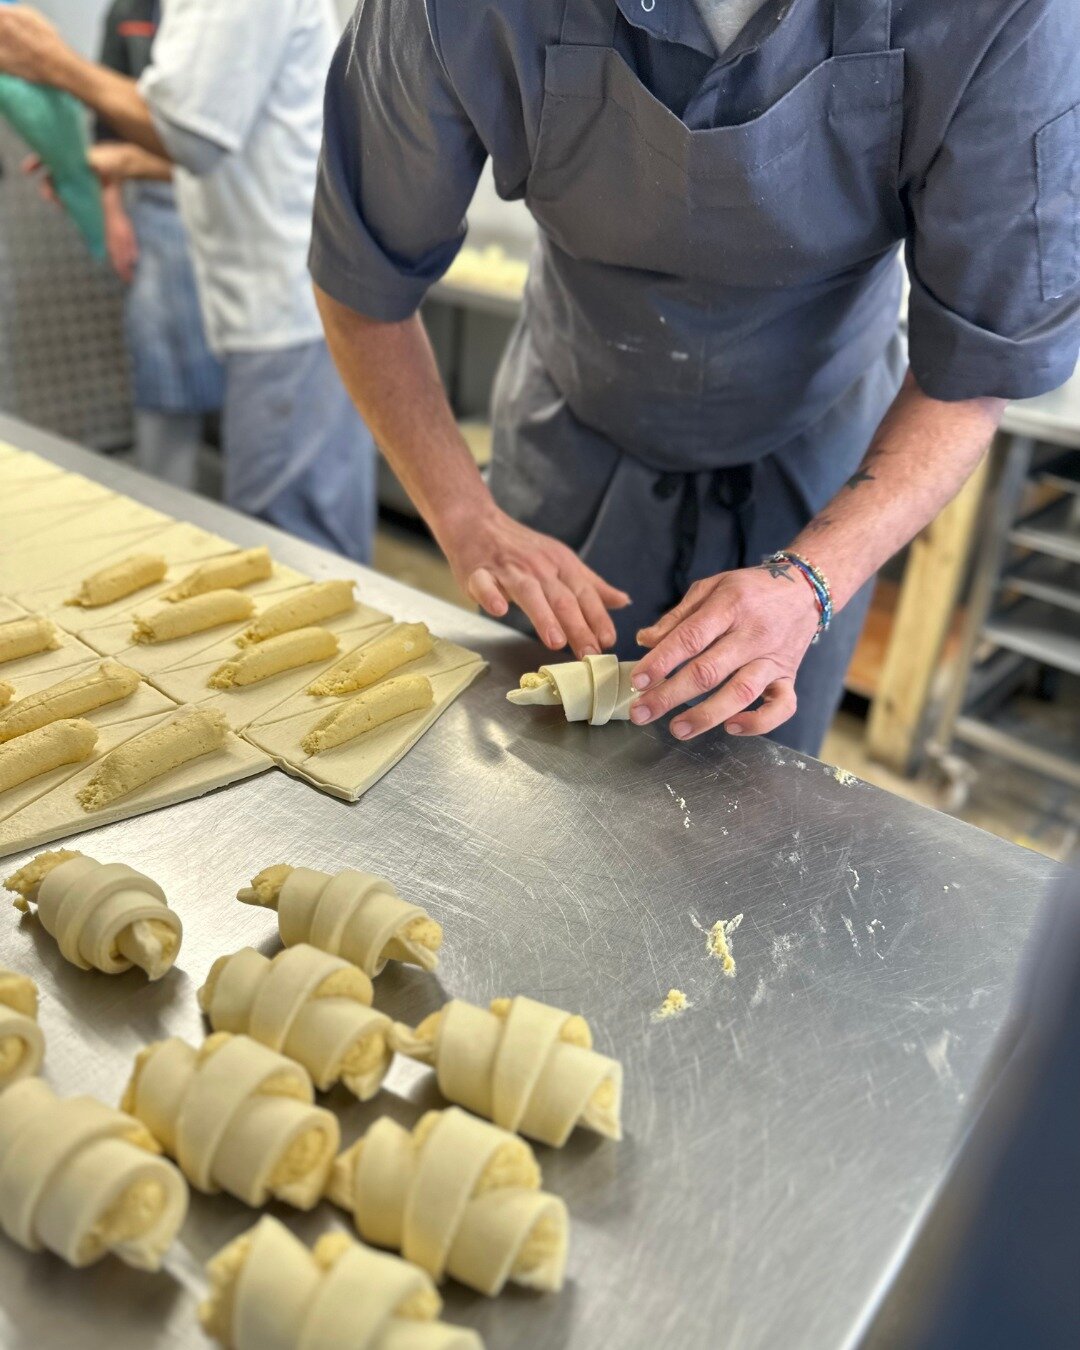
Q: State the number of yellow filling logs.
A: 12